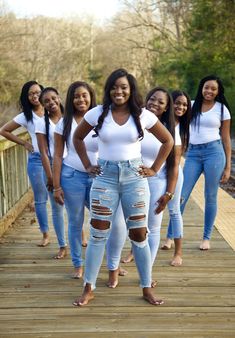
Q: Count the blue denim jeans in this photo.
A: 7